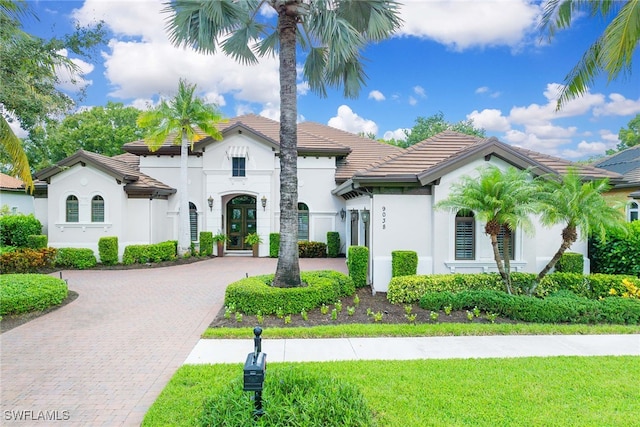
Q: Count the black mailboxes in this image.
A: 1